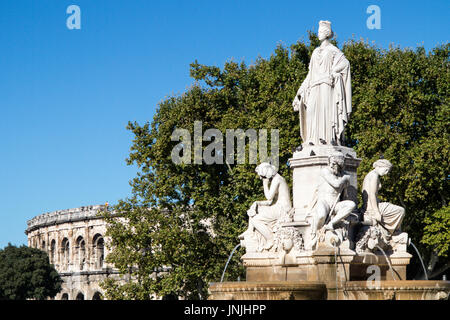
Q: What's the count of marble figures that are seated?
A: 3